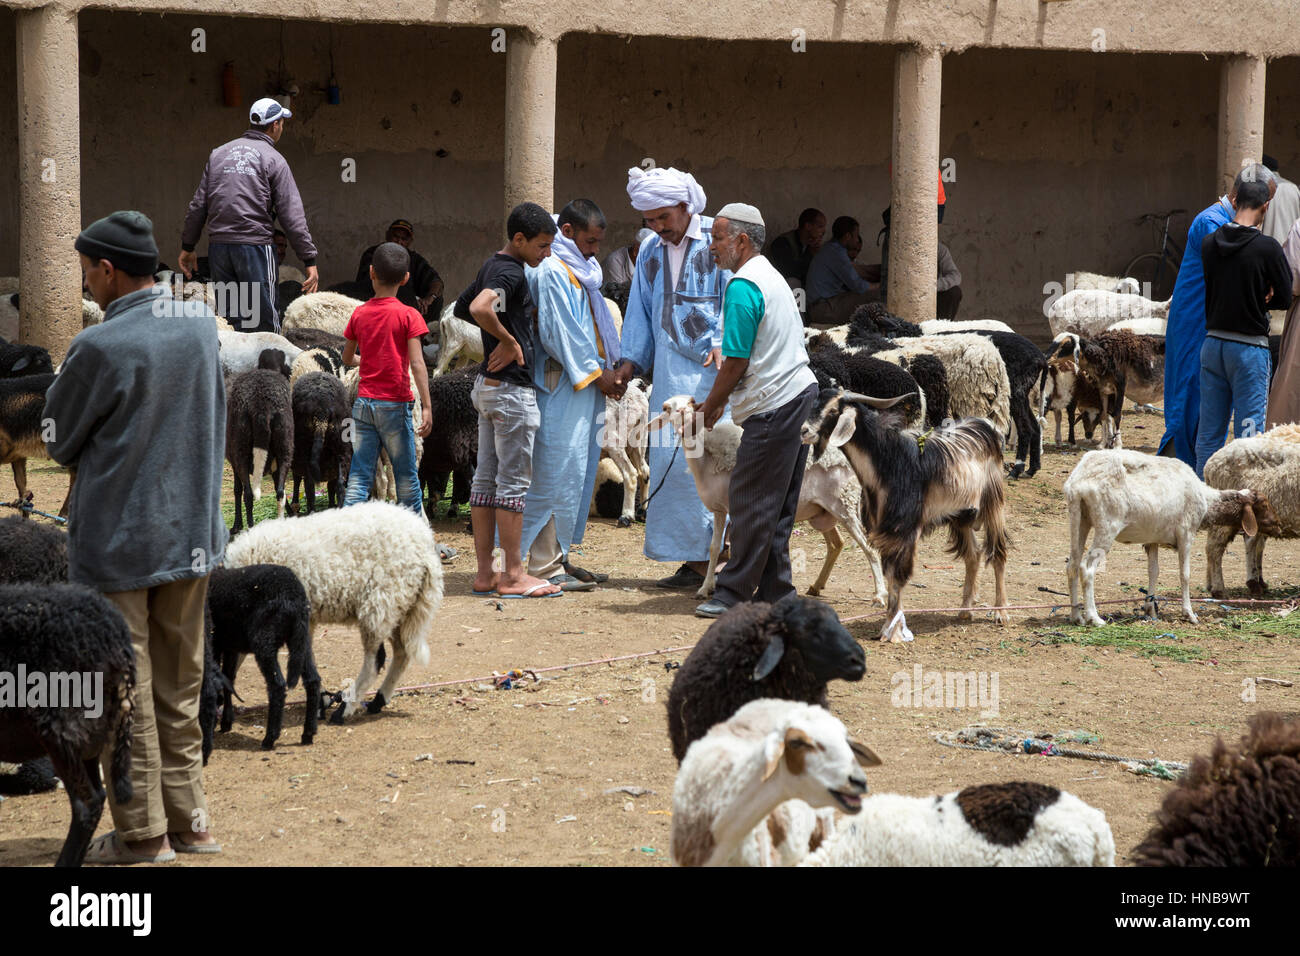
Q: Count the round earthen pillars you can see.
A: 4